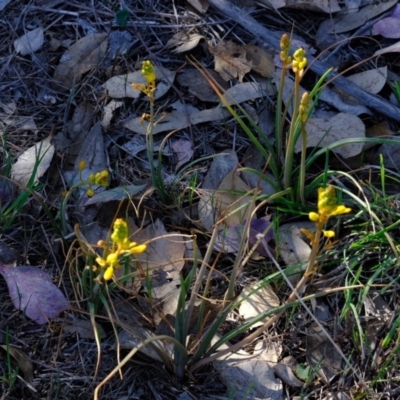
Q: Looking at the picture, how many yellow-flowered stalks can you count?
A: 7